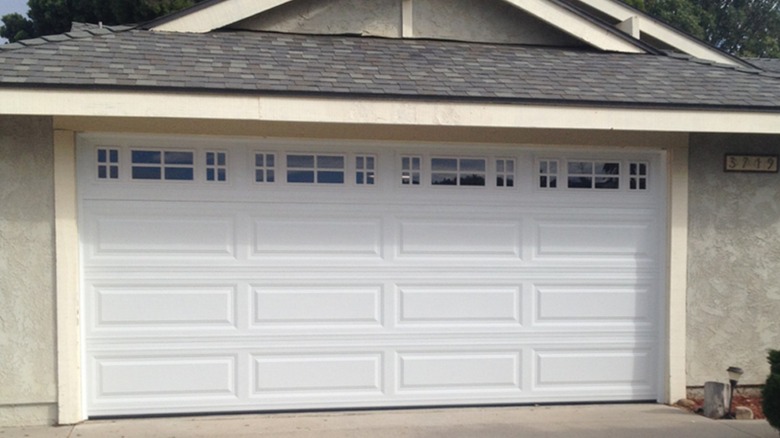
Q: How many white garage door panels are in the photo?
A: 12